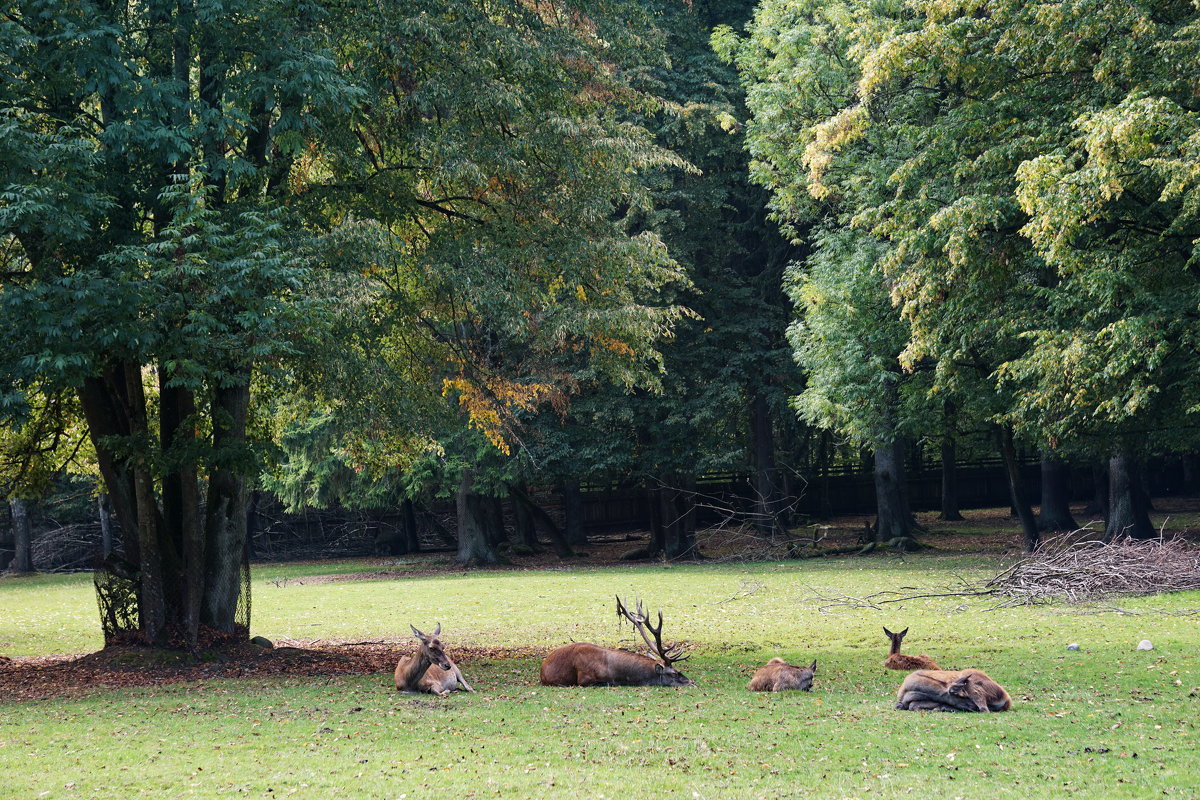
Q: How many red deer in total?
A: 5